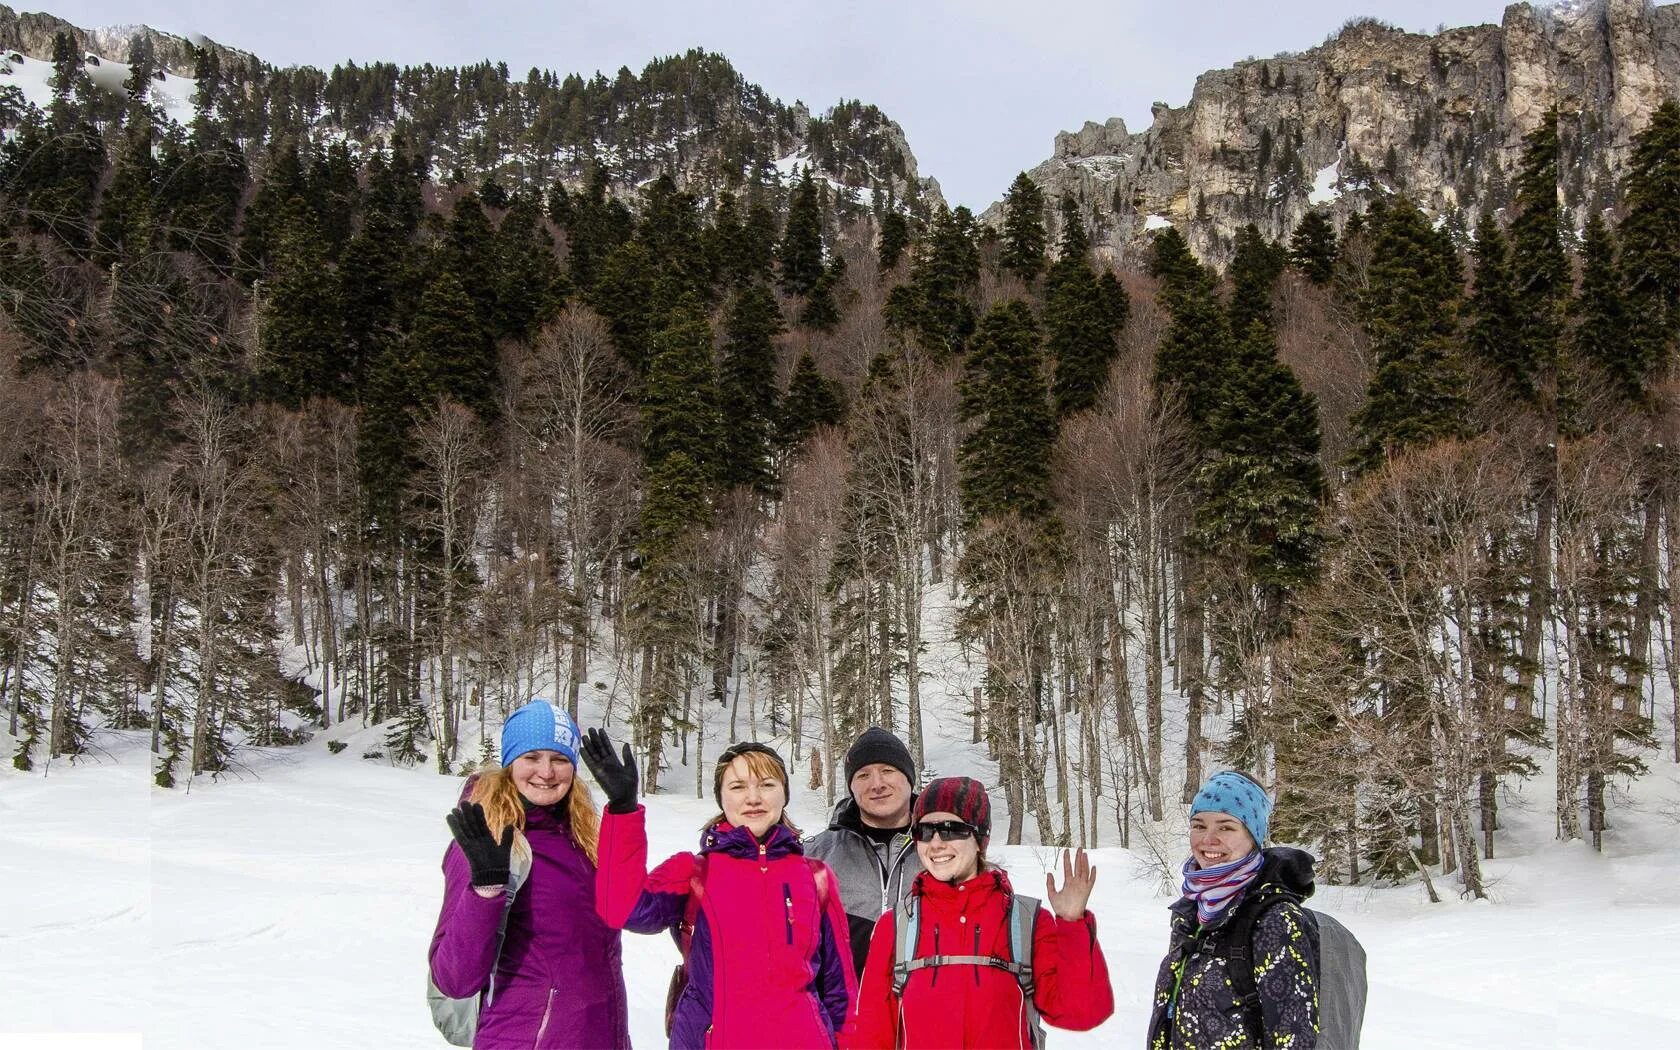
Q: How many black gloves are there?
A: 2